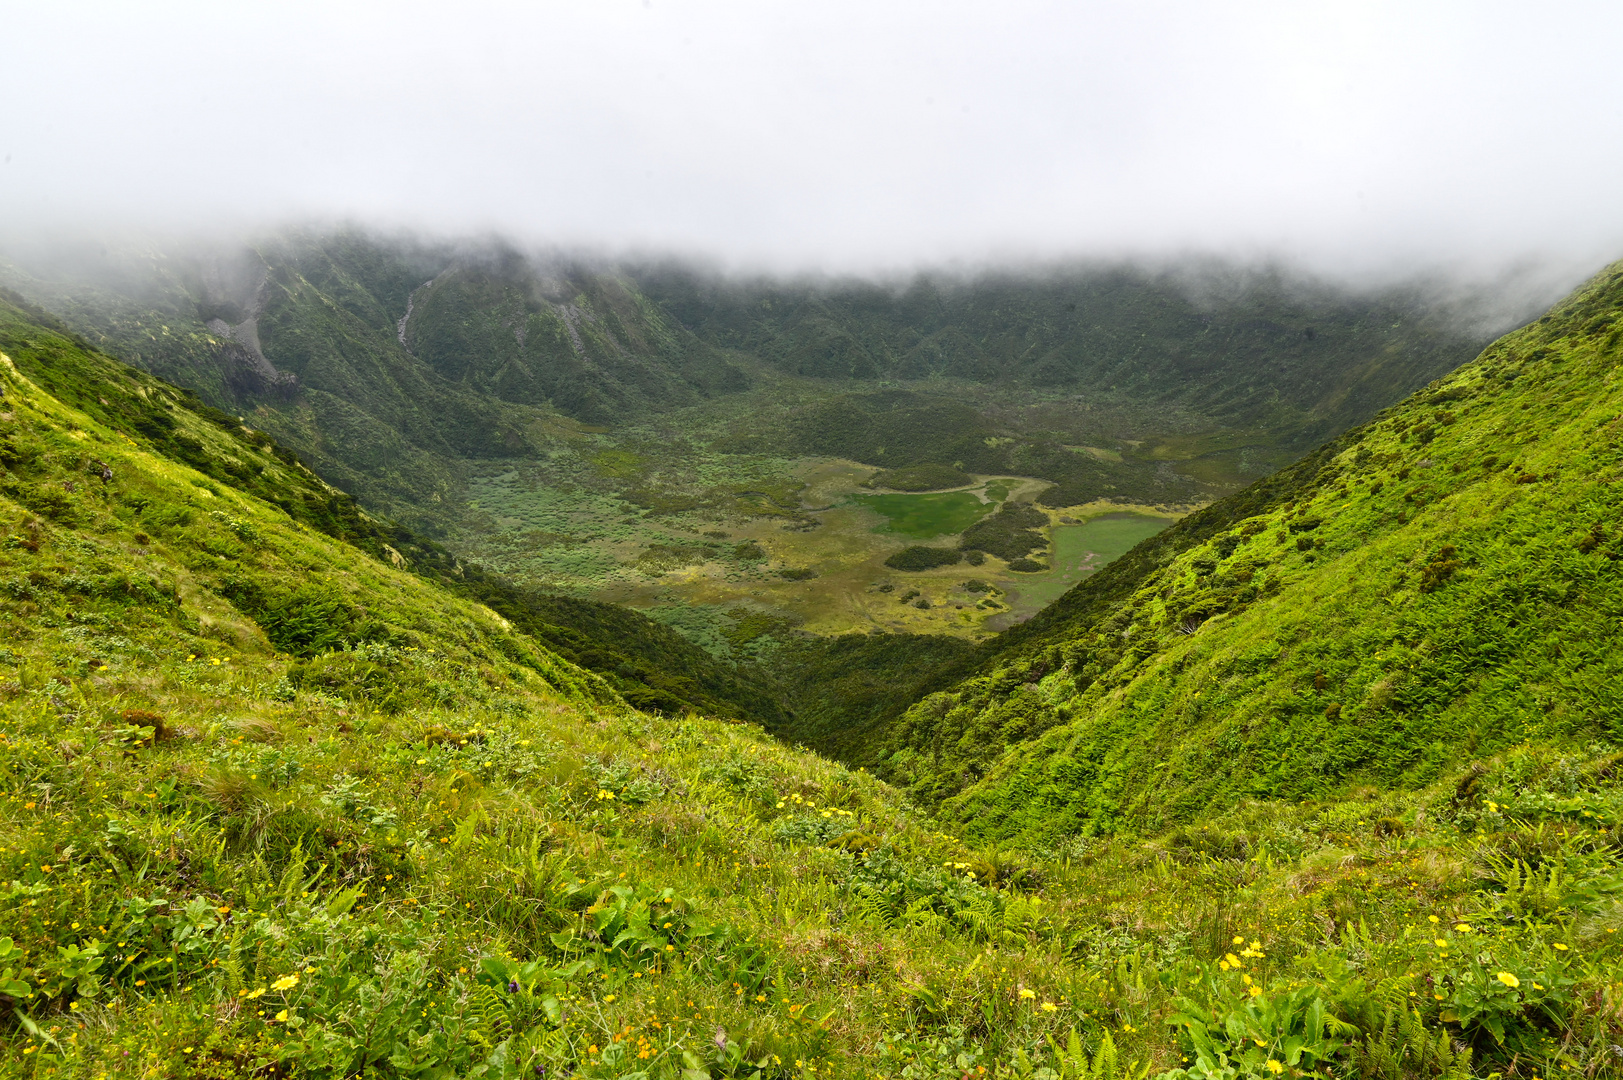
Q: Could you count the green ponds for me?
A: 2